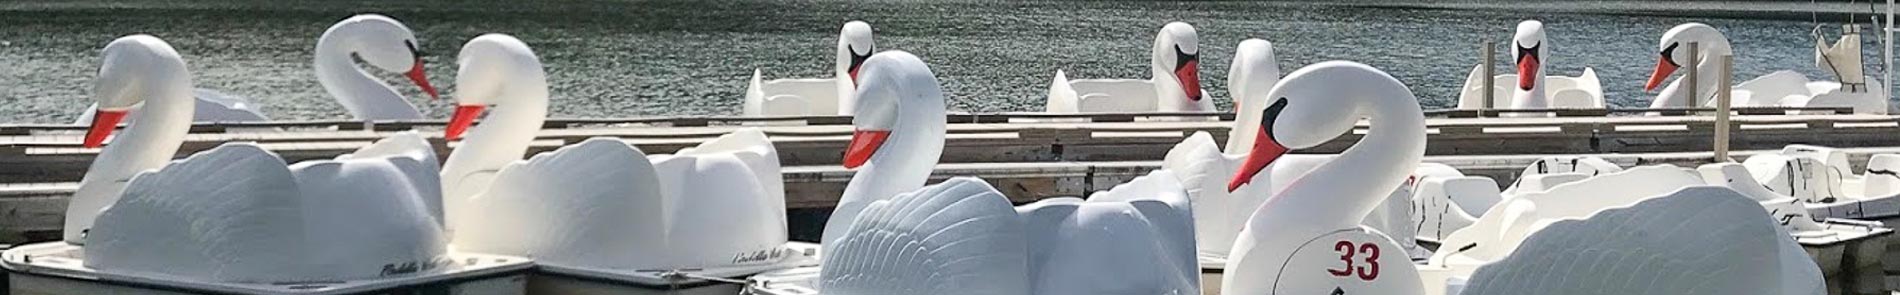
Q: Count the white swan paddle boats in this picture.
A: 10